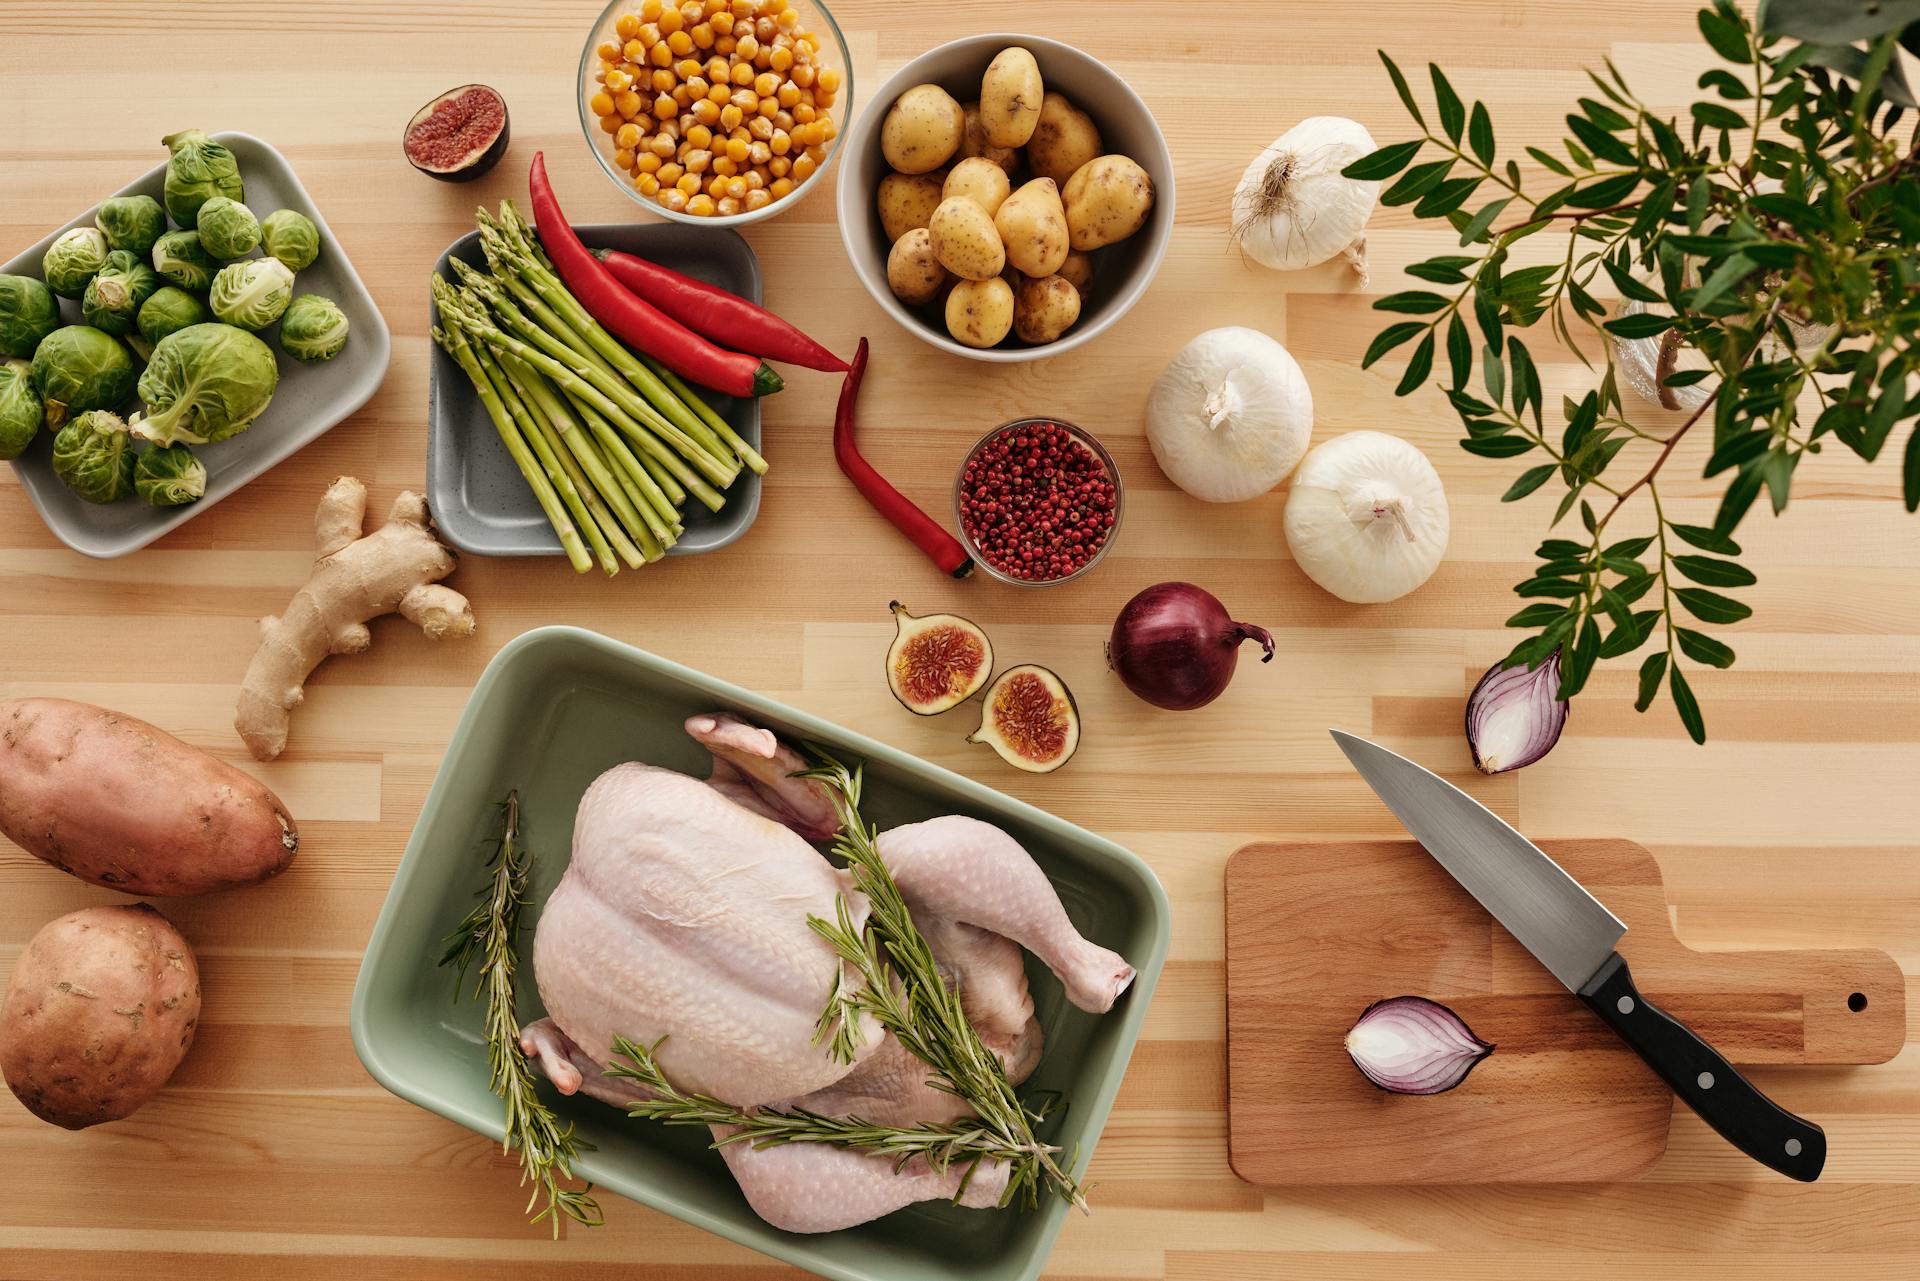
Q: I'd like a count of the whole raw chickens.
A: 1